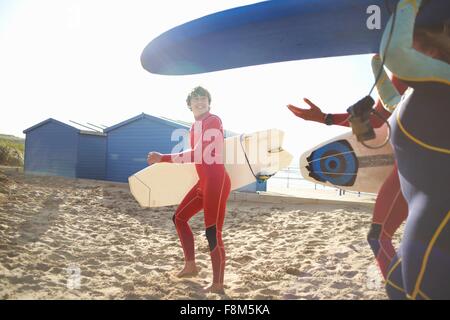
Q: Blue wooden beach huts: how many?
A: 2